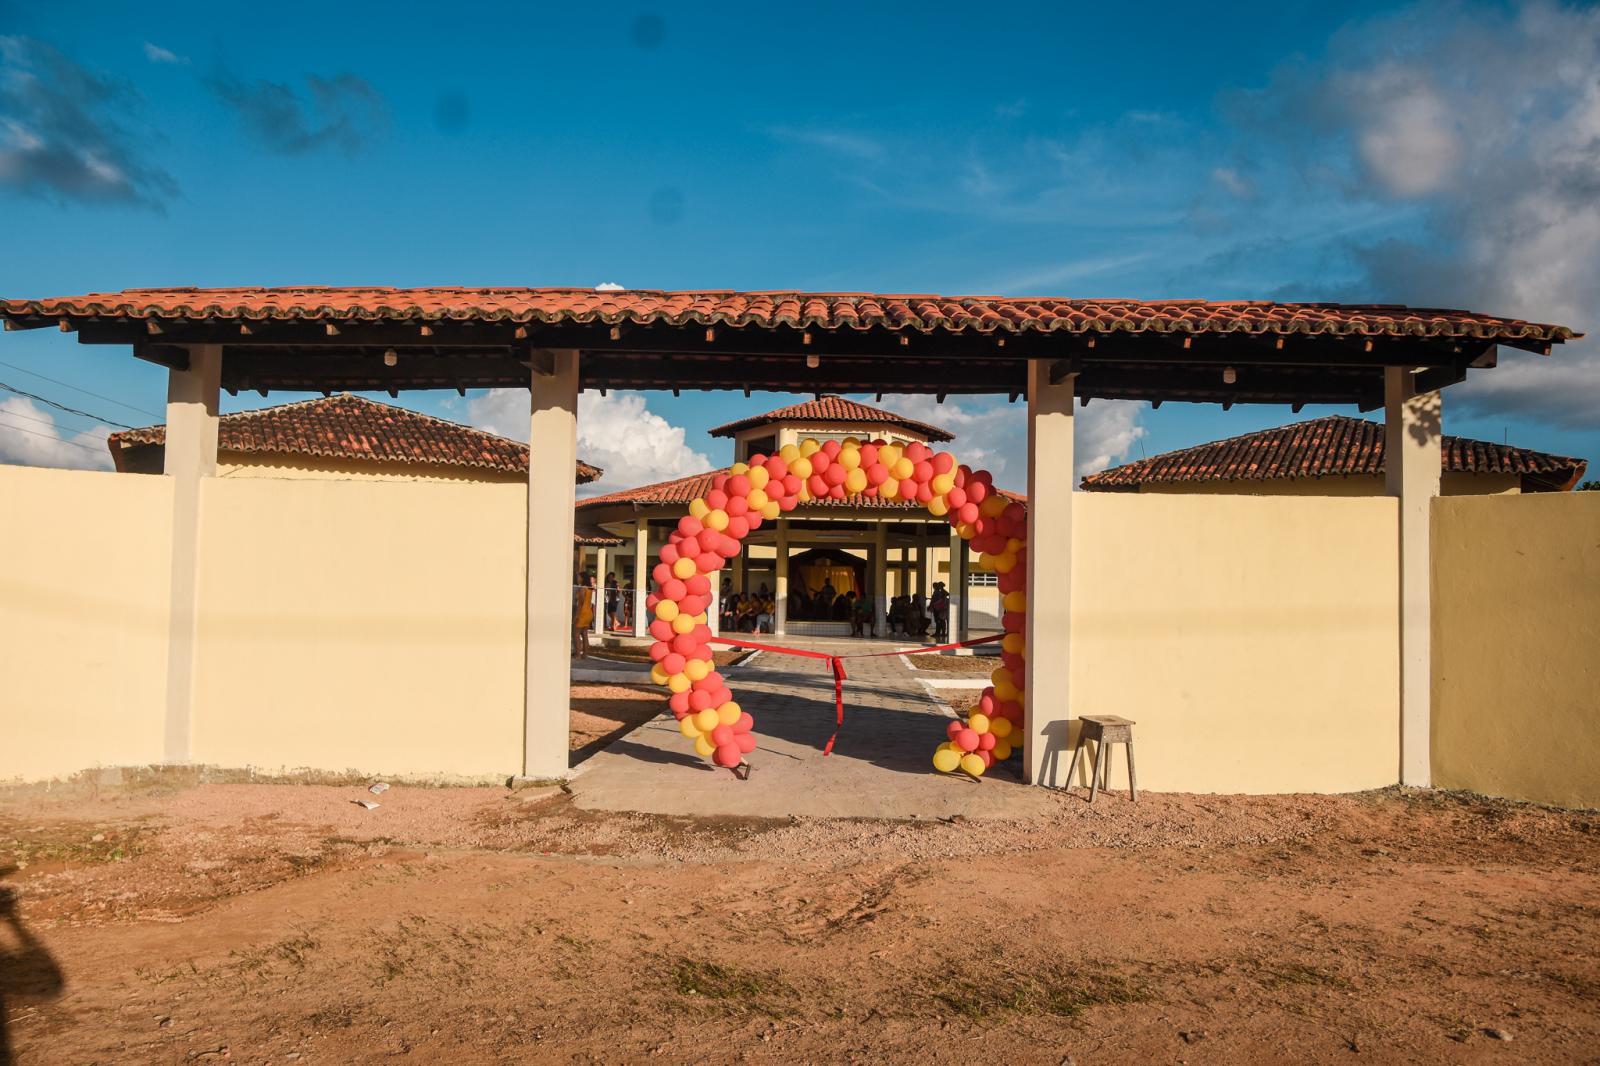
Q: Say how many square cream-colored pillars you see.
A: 4